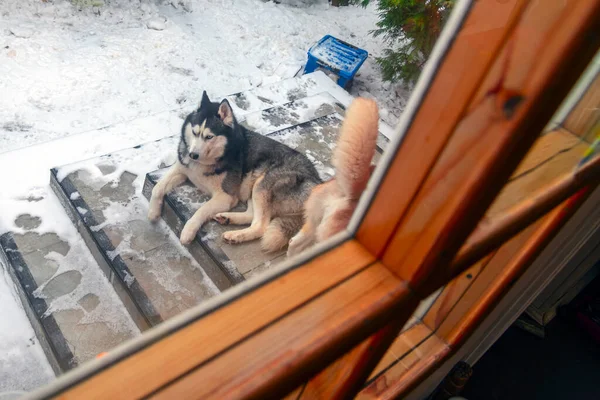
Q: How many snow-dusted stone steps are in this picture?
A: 3